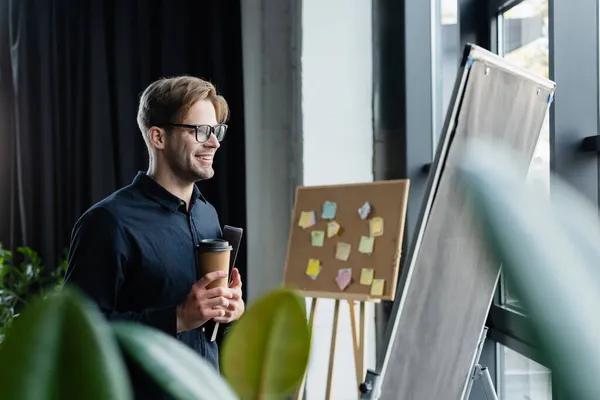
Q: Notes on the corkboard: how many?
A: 12